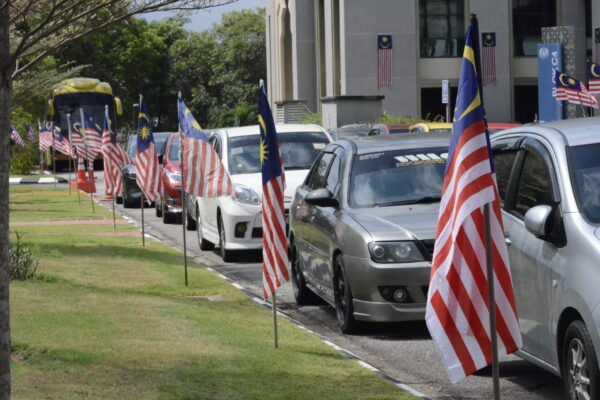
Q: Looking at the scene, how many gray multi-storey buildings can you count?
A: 1